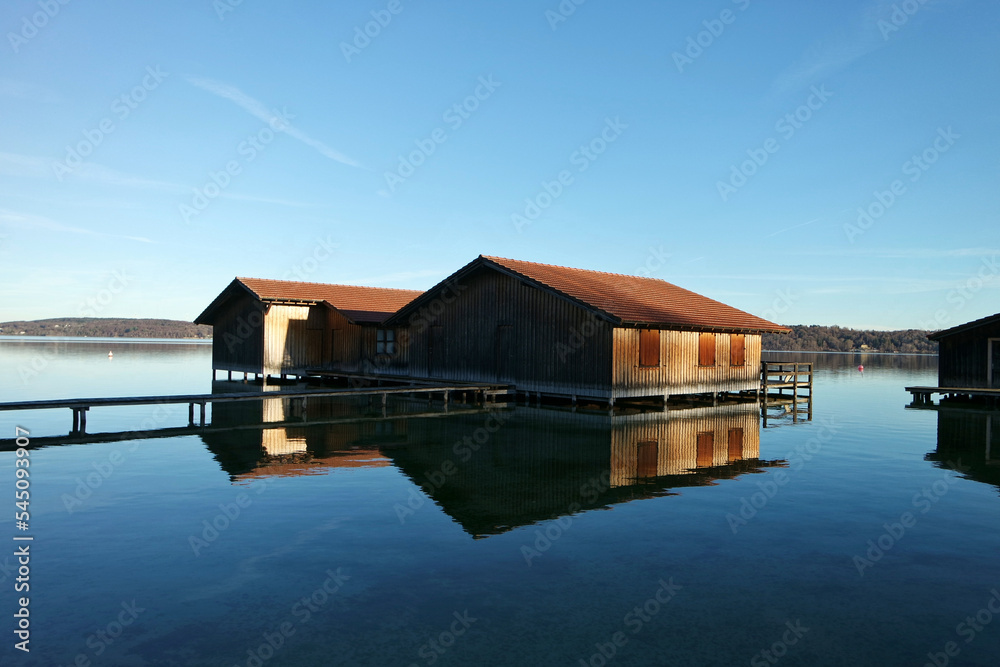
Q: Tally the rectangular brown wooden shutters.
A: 3